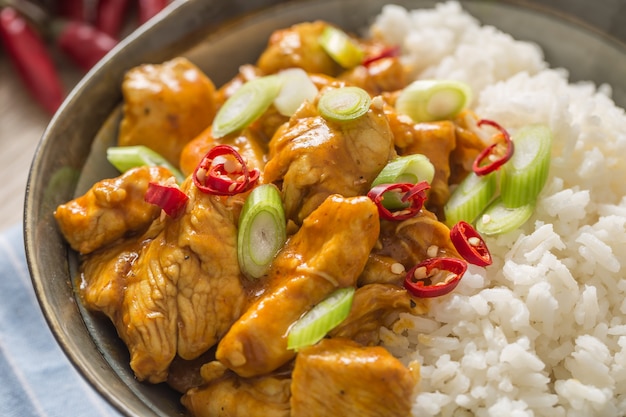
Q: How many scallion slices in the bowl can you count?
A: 12